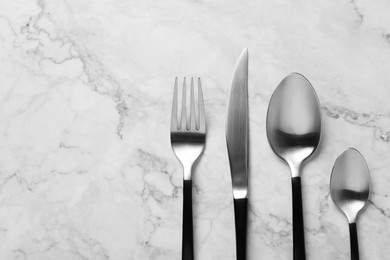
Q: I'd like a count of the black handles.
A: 4